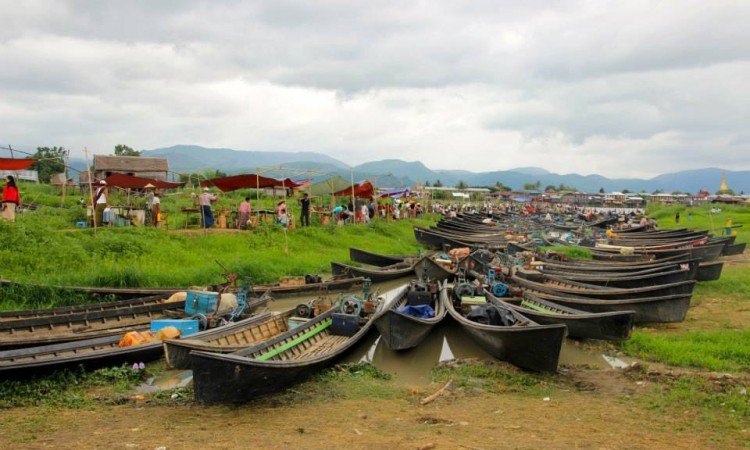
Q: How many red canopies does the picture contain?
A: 4